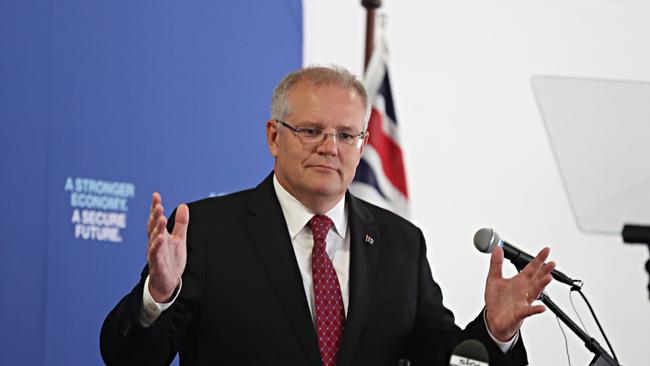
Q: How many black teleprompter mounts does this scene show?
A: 1